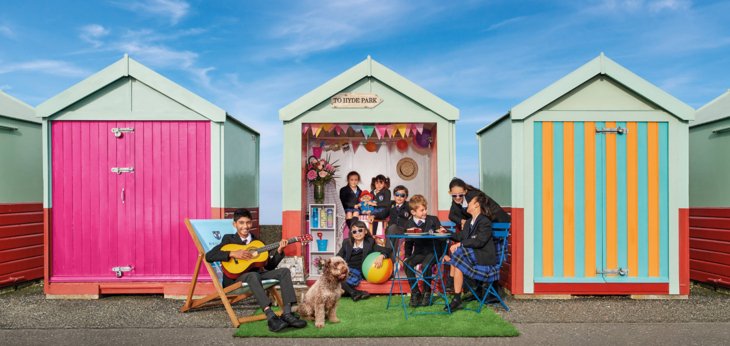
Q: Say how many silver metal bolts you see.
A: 5